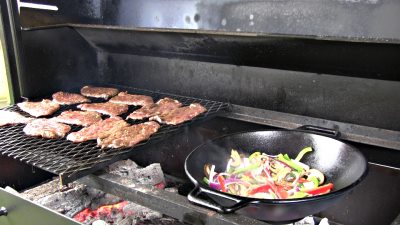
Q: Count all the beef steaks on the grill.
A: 12